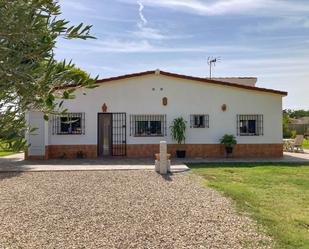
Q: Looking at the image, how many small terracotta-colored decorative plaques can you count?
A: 3